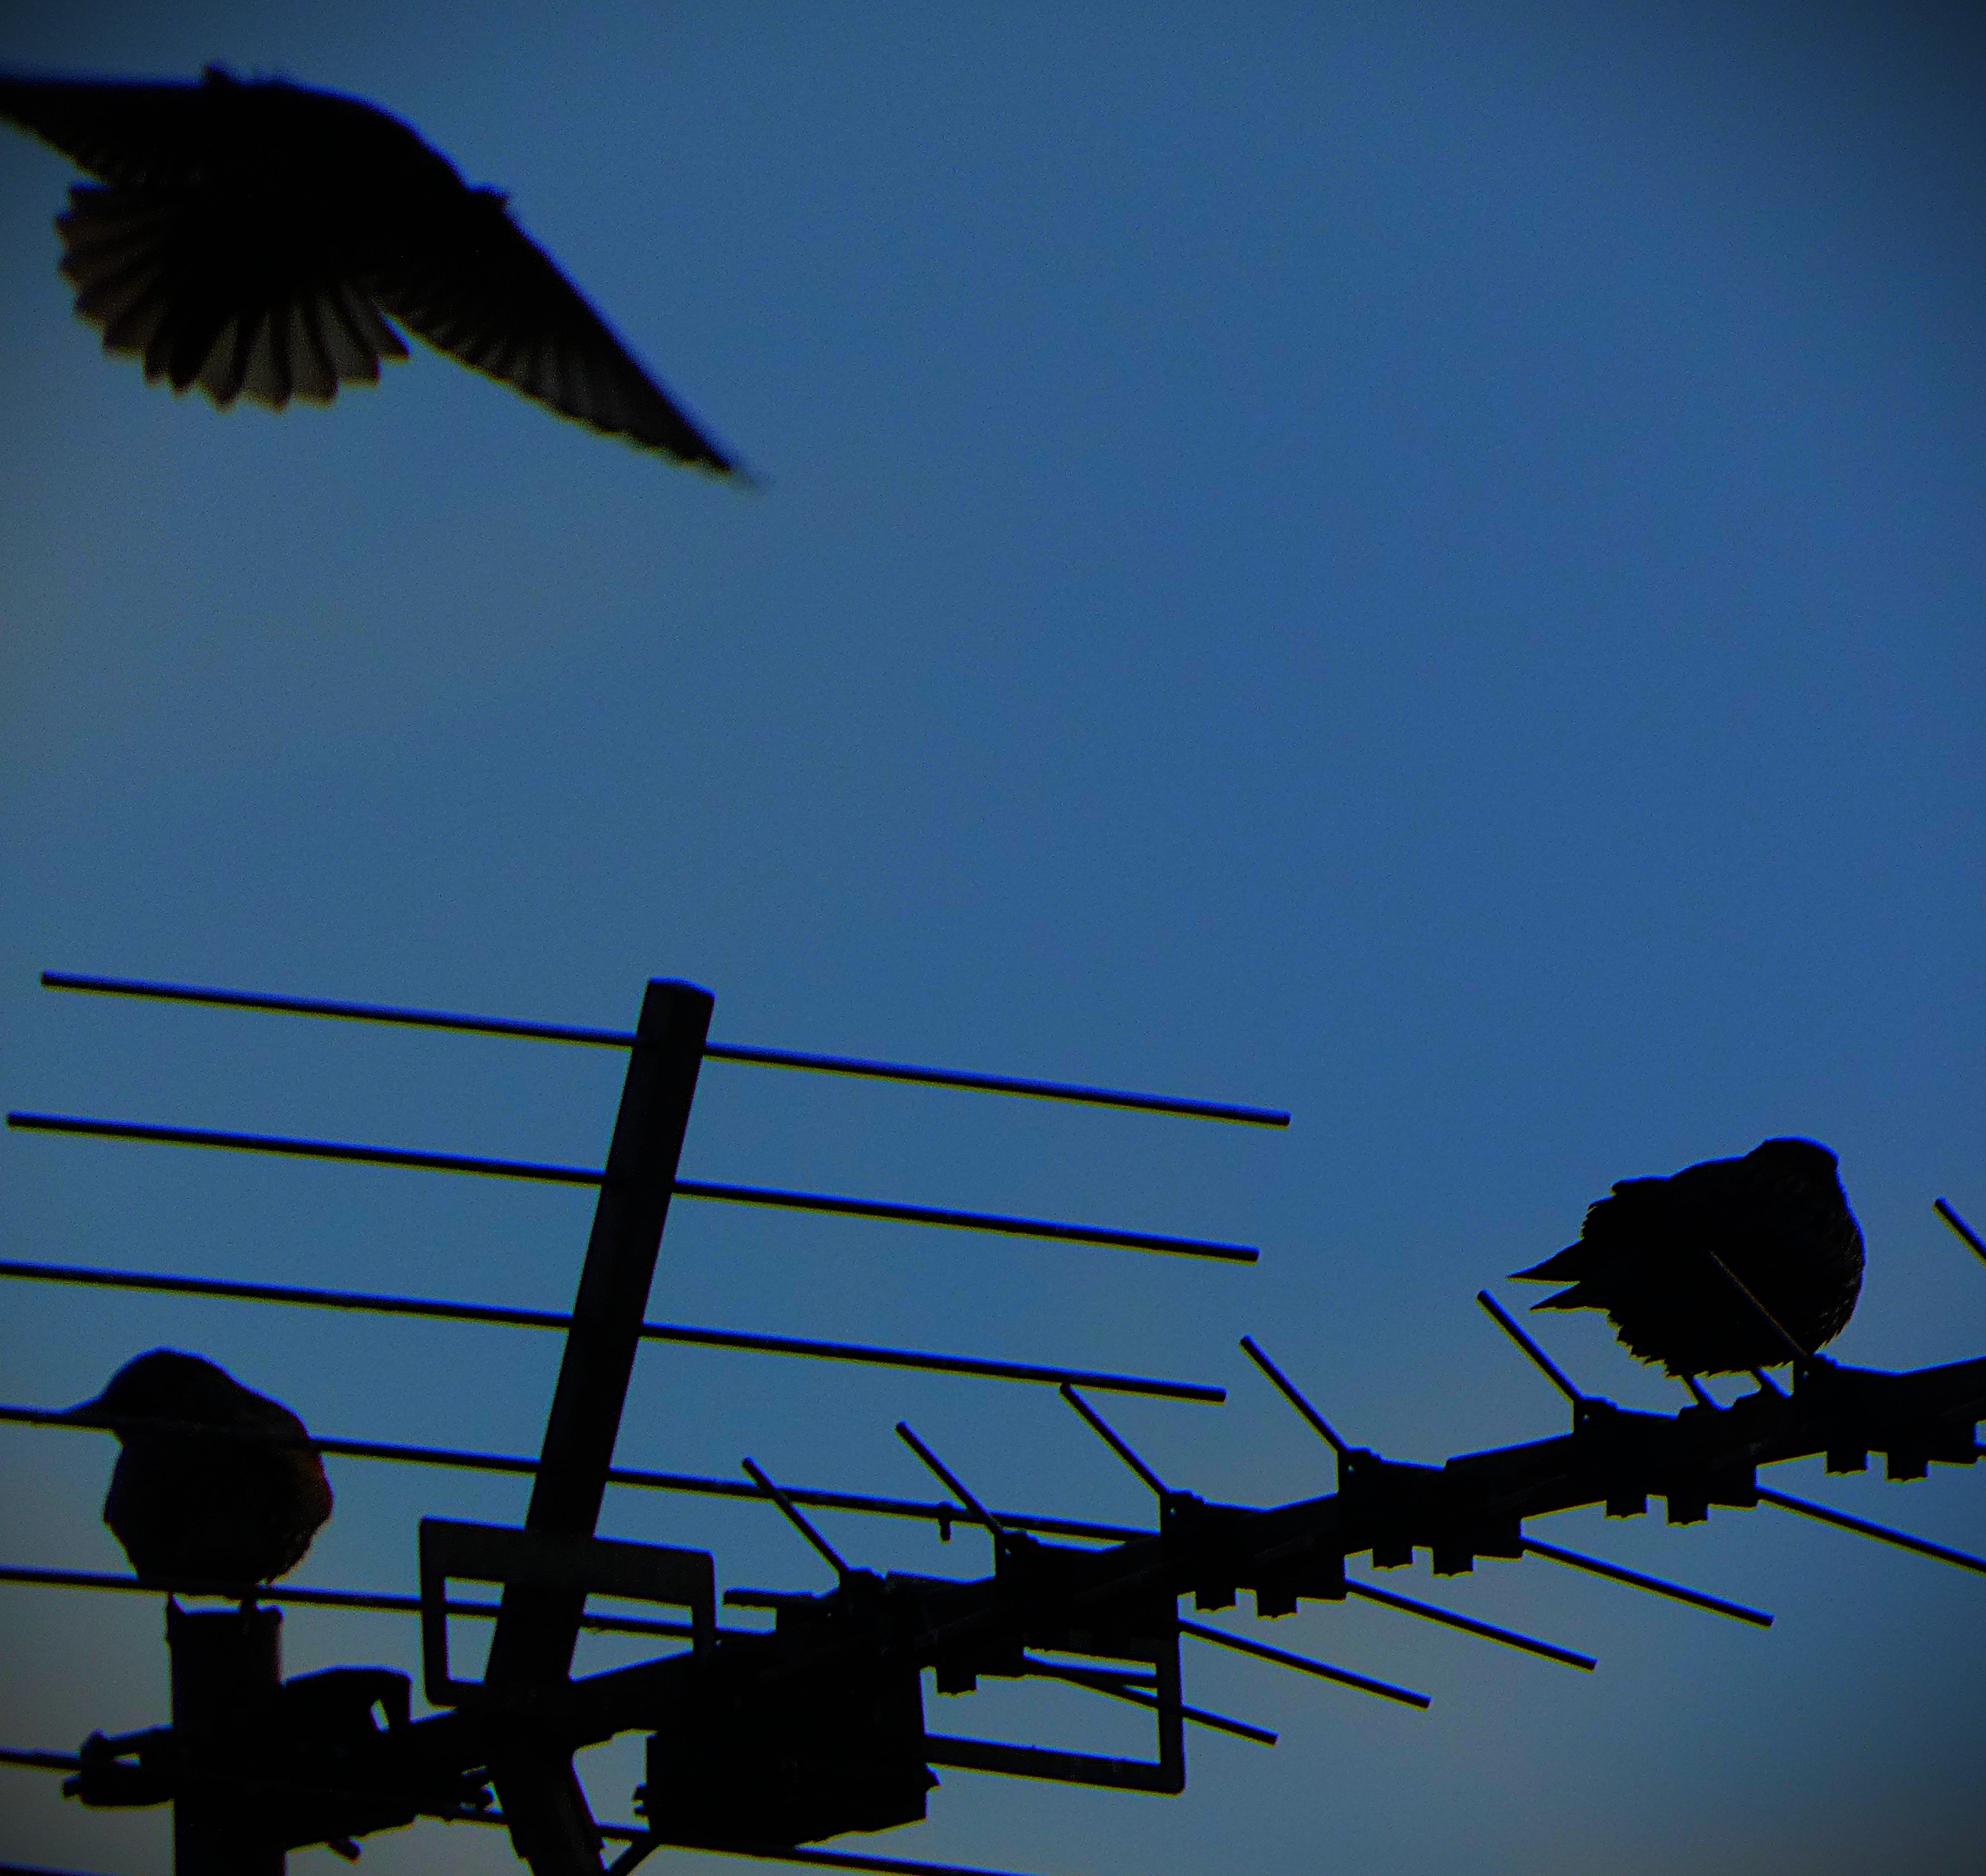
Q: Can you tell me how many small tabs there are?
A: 9